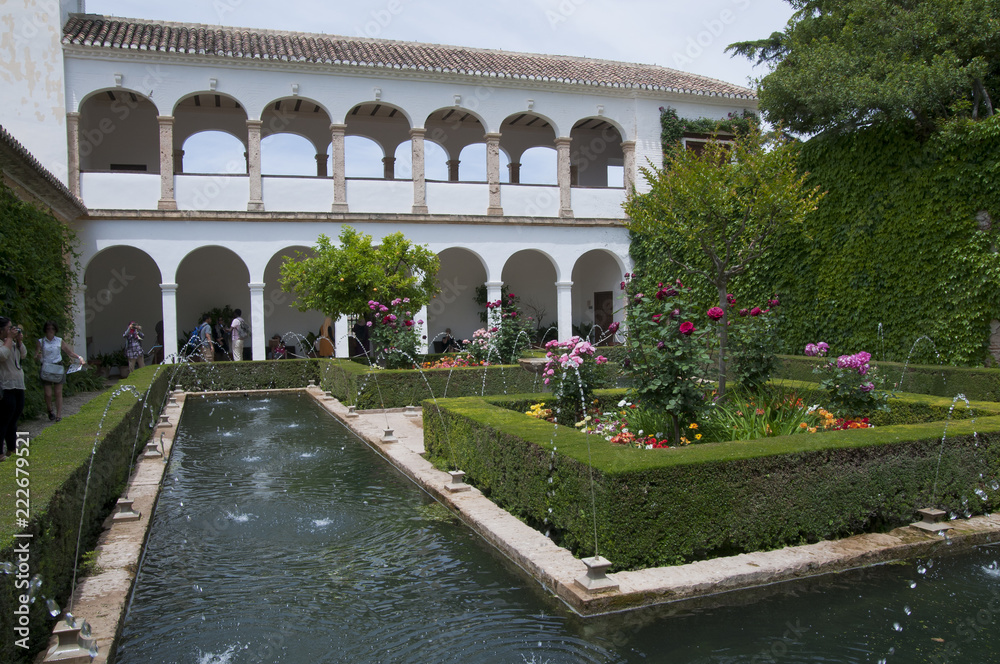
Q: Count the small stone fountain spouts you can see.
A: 14